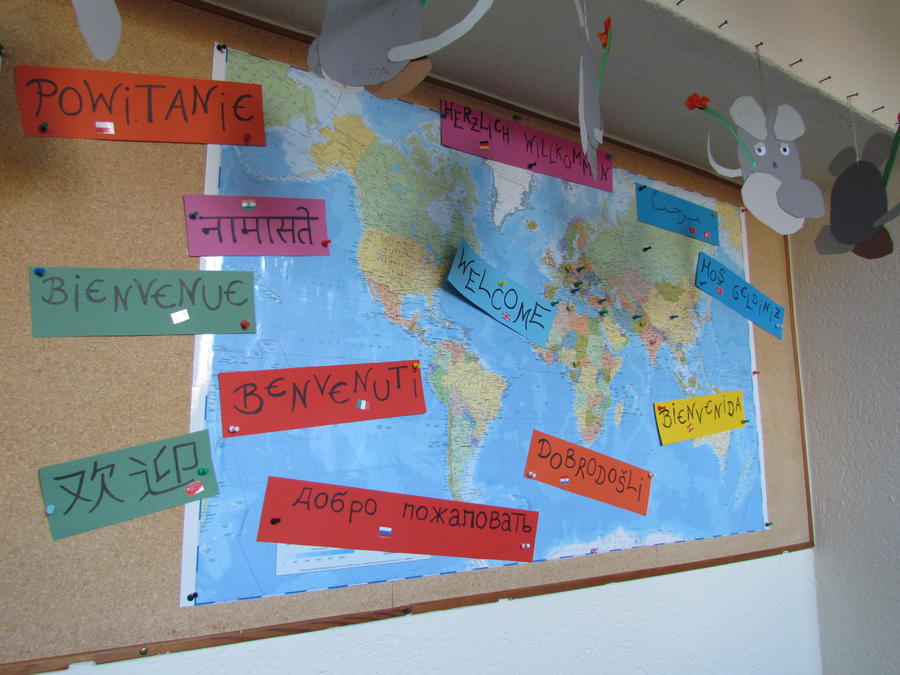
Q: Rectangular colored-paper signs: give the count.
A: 12